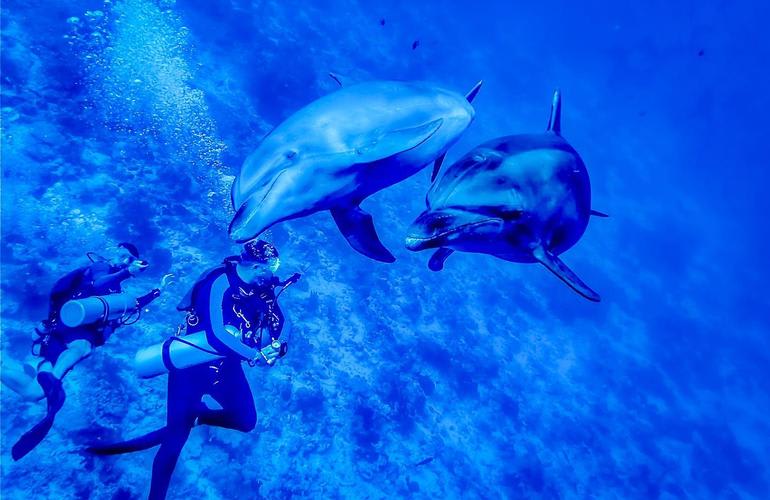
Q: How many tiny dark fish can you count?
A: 3